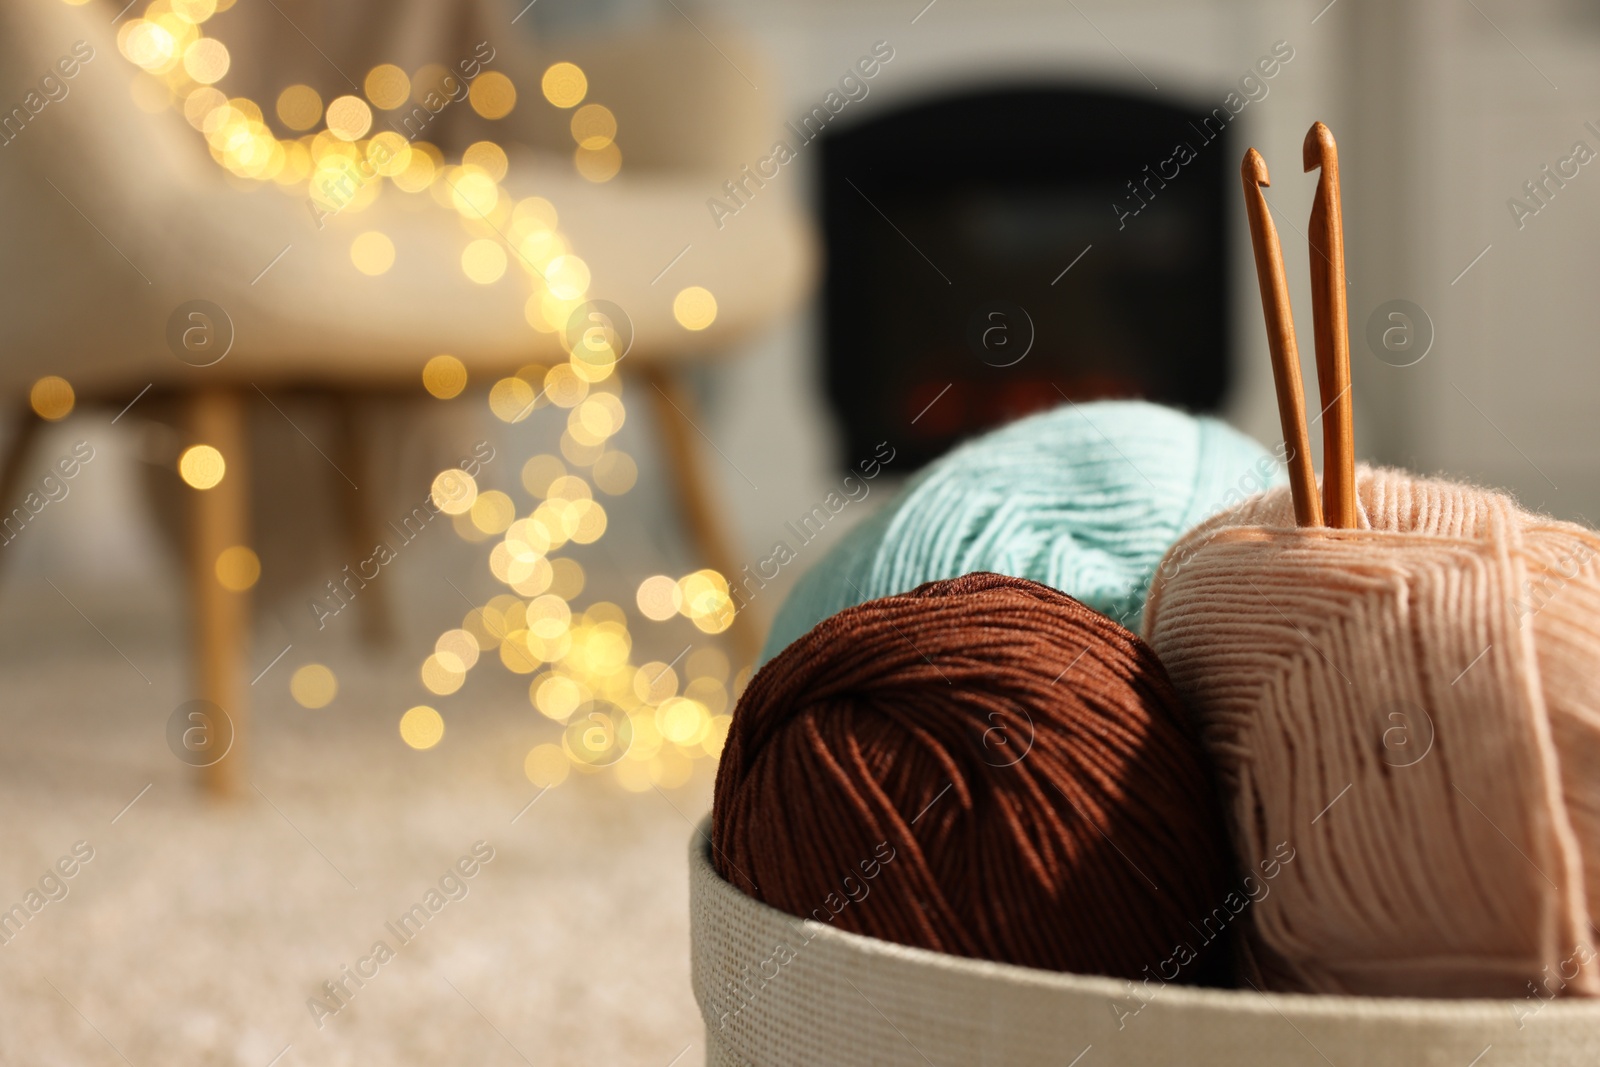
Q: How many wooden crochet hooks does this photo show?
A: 2